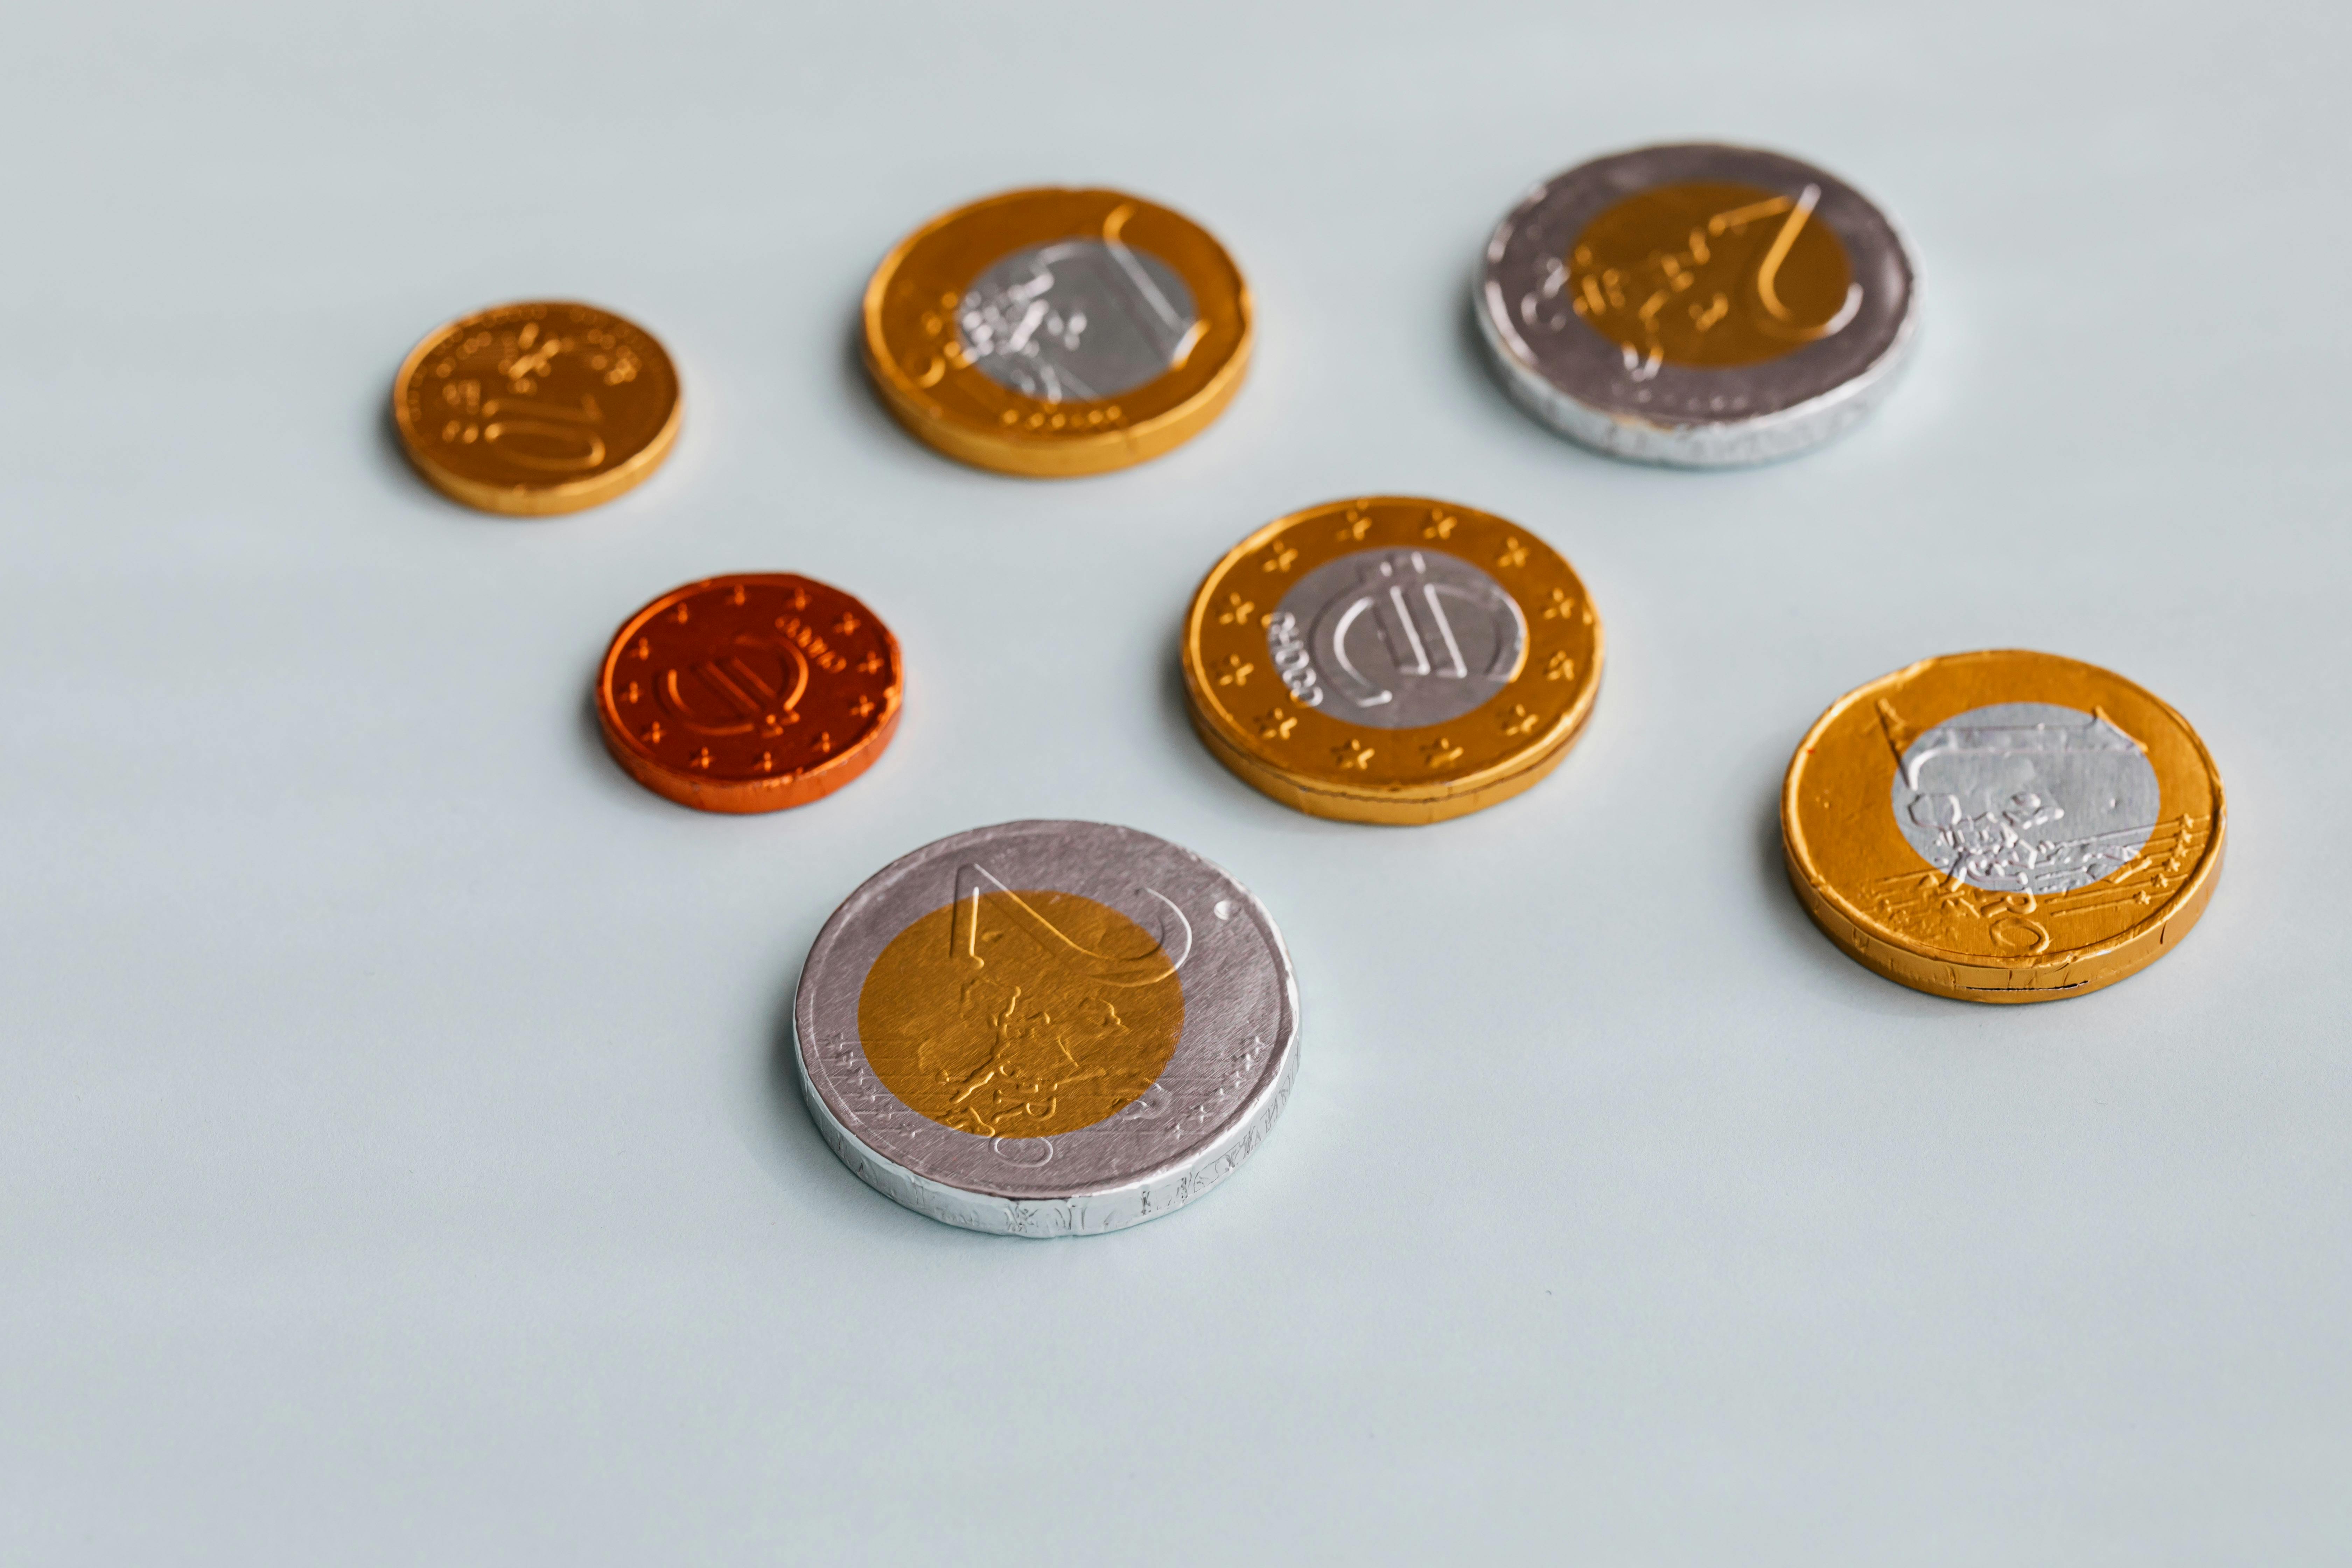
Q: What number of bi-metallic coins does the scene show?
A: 5